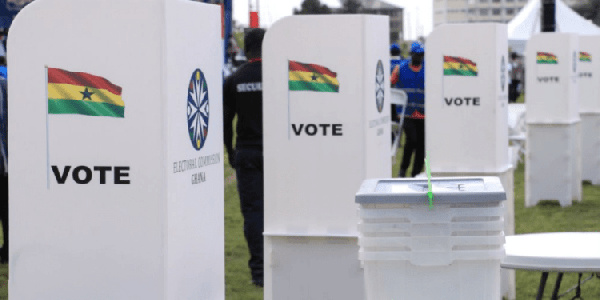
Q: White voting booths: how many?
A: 5